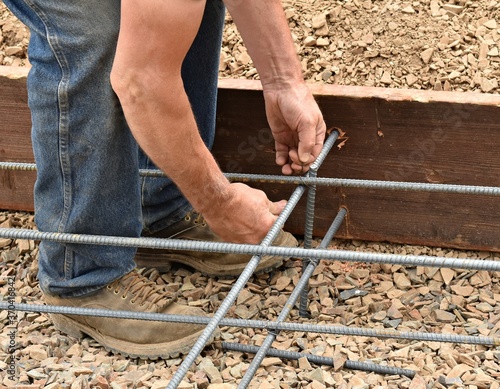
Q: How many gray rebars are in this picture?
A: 7